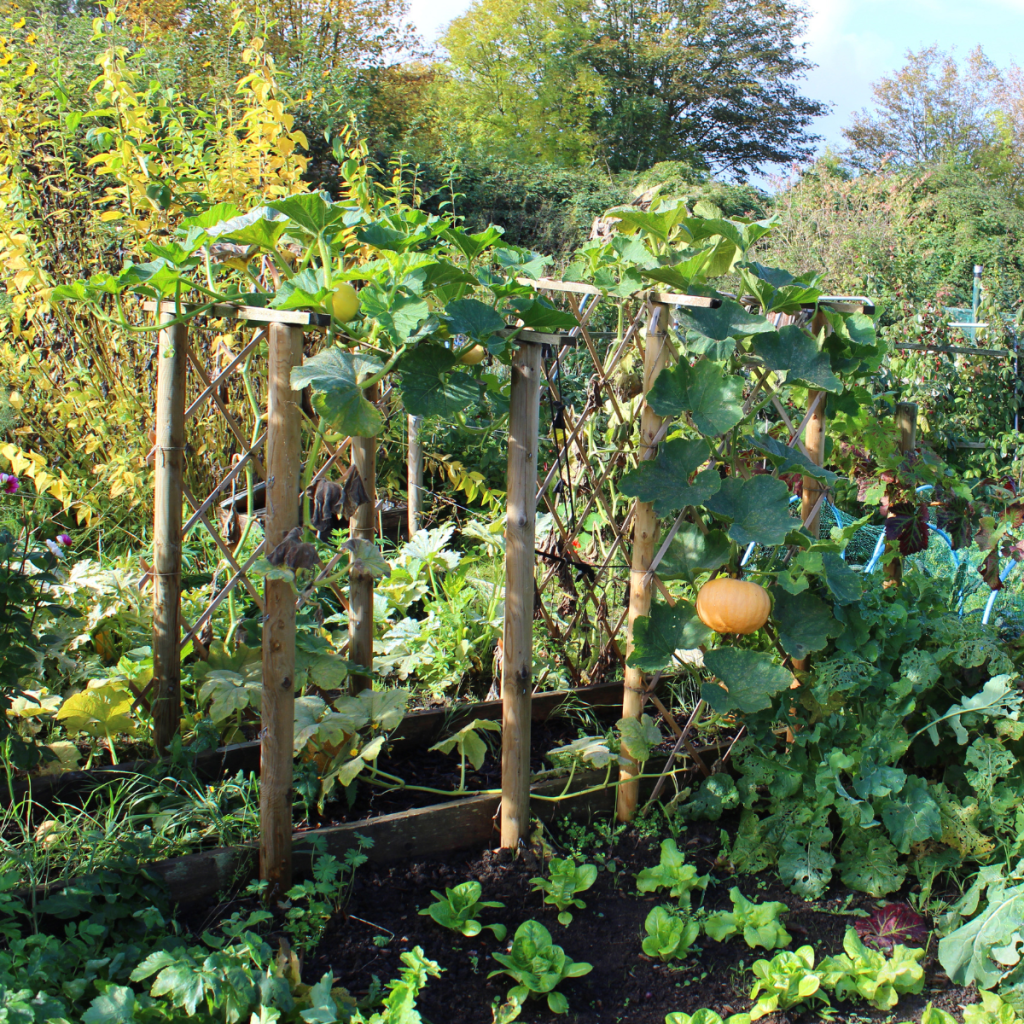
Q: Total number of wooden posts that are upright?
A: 8